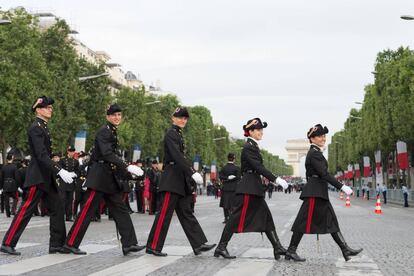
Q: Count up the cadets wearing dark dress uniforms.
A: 5